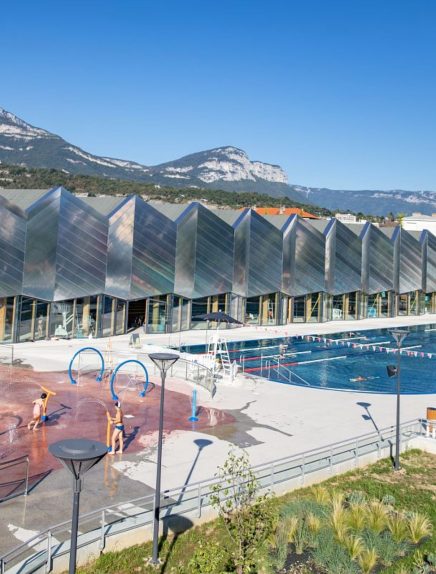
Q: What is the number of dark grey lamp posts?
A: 3